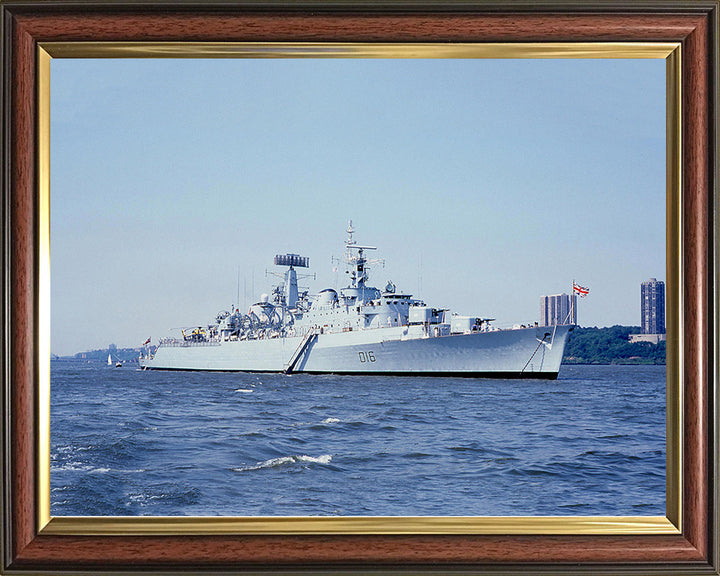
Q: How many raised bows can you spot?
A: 1